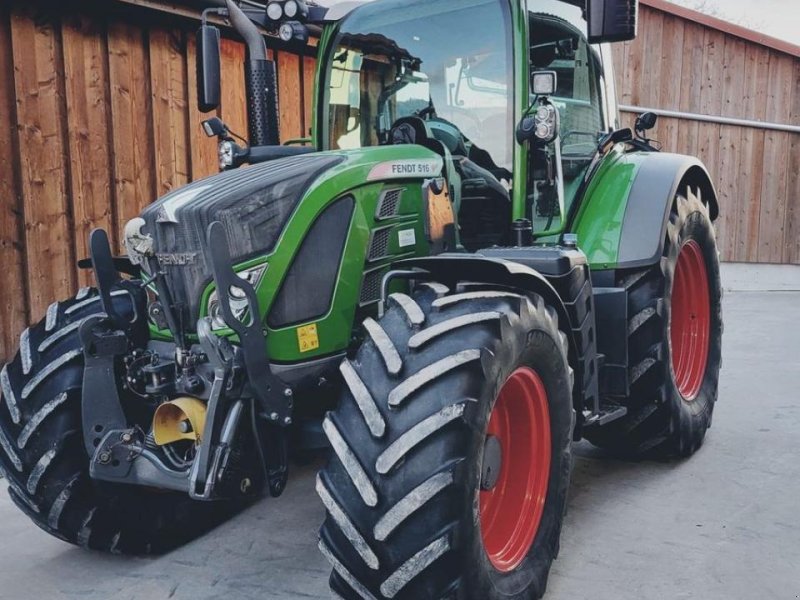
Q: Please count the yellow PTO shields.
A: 1